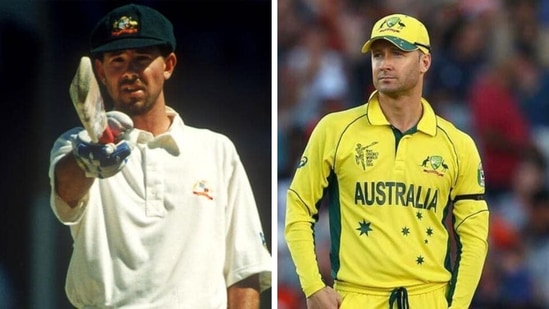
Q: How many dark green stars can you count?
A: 6